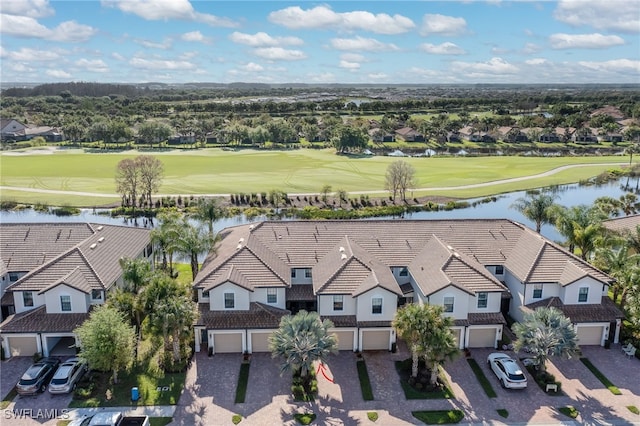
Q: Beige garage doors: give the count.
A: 8